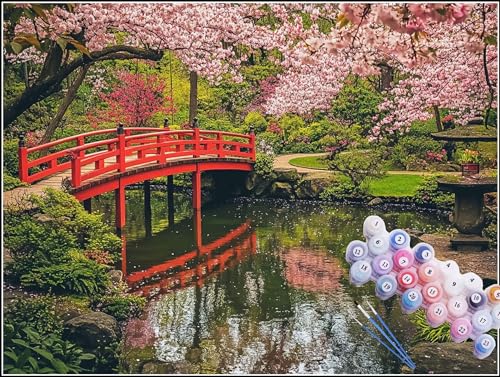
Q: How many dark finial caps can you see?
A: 5